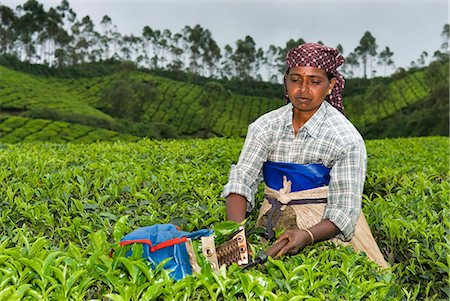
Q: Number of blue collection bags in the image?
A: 1